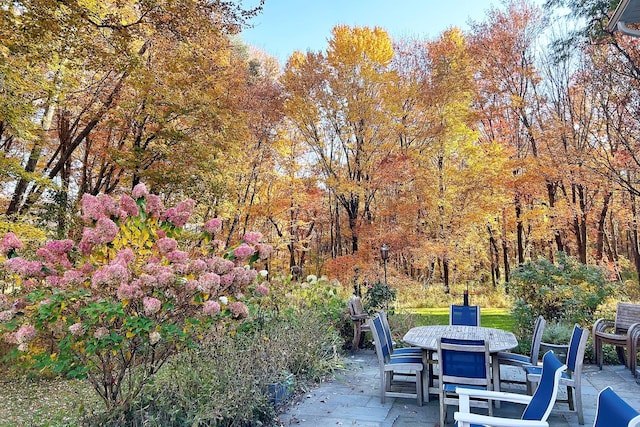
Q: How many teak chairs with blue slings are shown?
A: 6